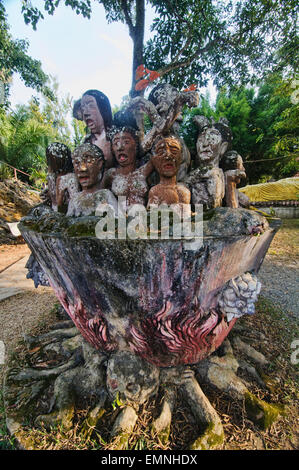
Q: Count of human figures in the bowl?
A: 8